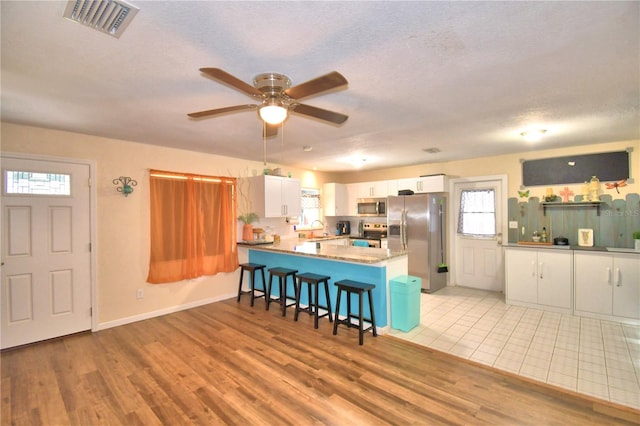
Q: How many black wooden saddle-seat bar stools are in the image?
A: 4